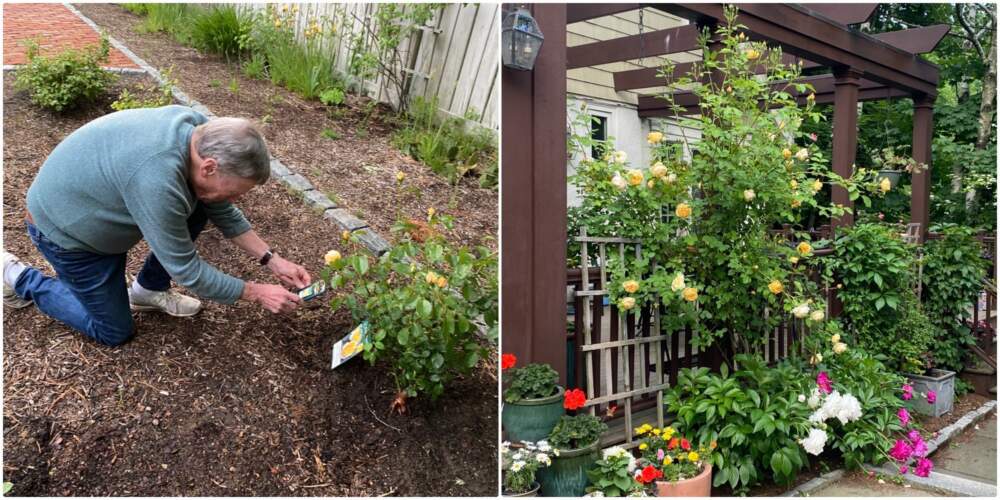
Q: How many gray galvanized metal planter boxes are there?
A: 1